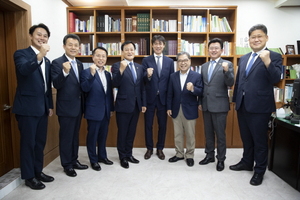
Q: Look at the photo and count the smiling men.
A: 8